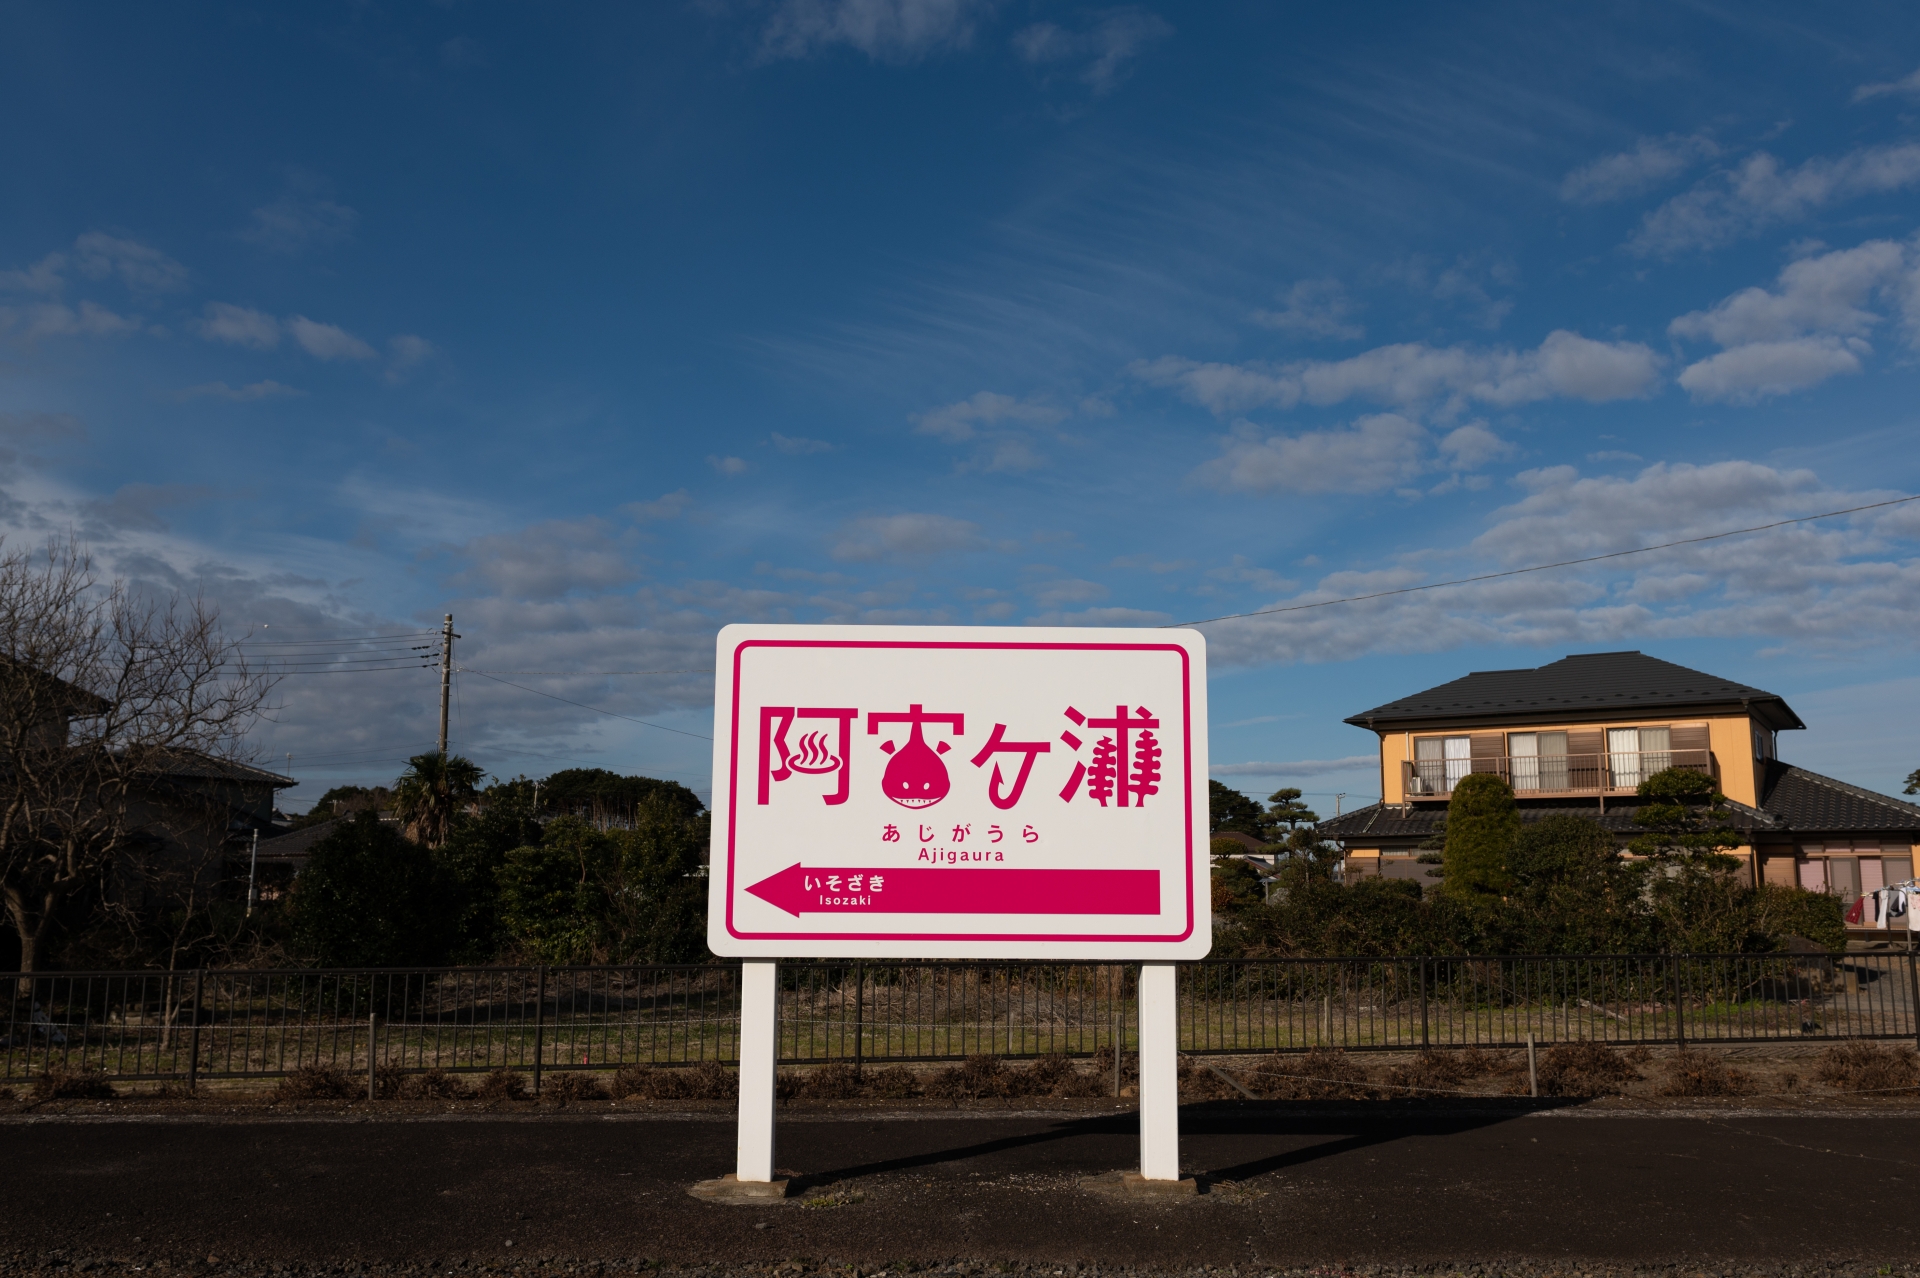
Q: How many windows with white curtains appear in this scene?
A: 3